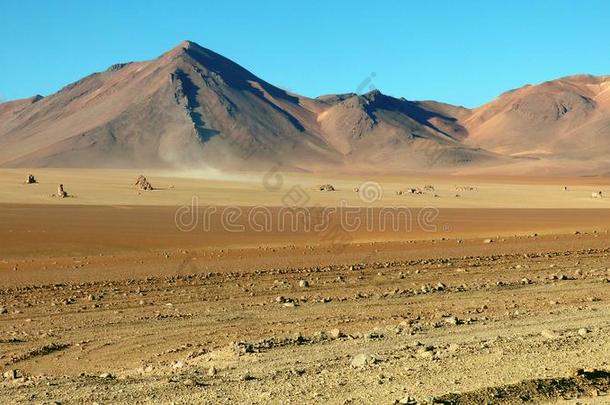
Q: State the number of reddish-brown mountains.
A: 3